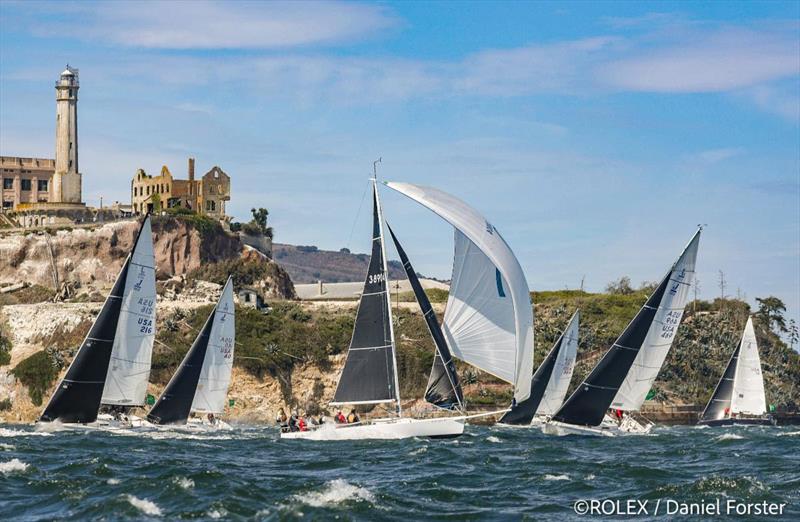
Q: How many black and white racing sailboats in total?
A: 6